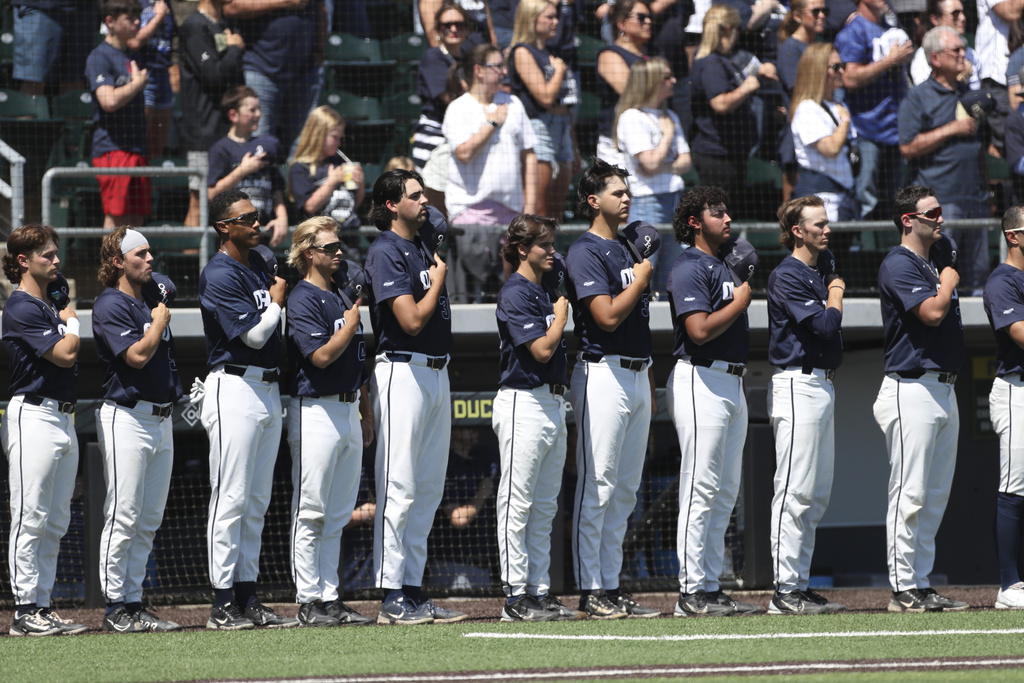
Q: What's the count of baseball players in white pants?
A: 11